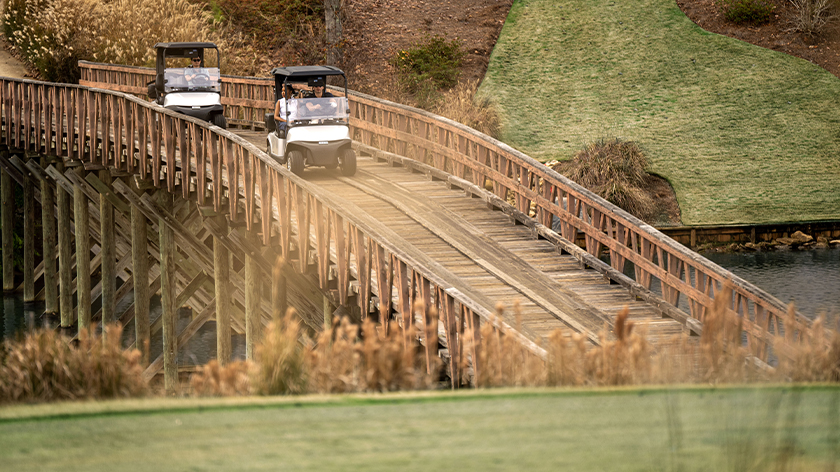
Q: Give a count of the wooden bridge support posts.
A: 12